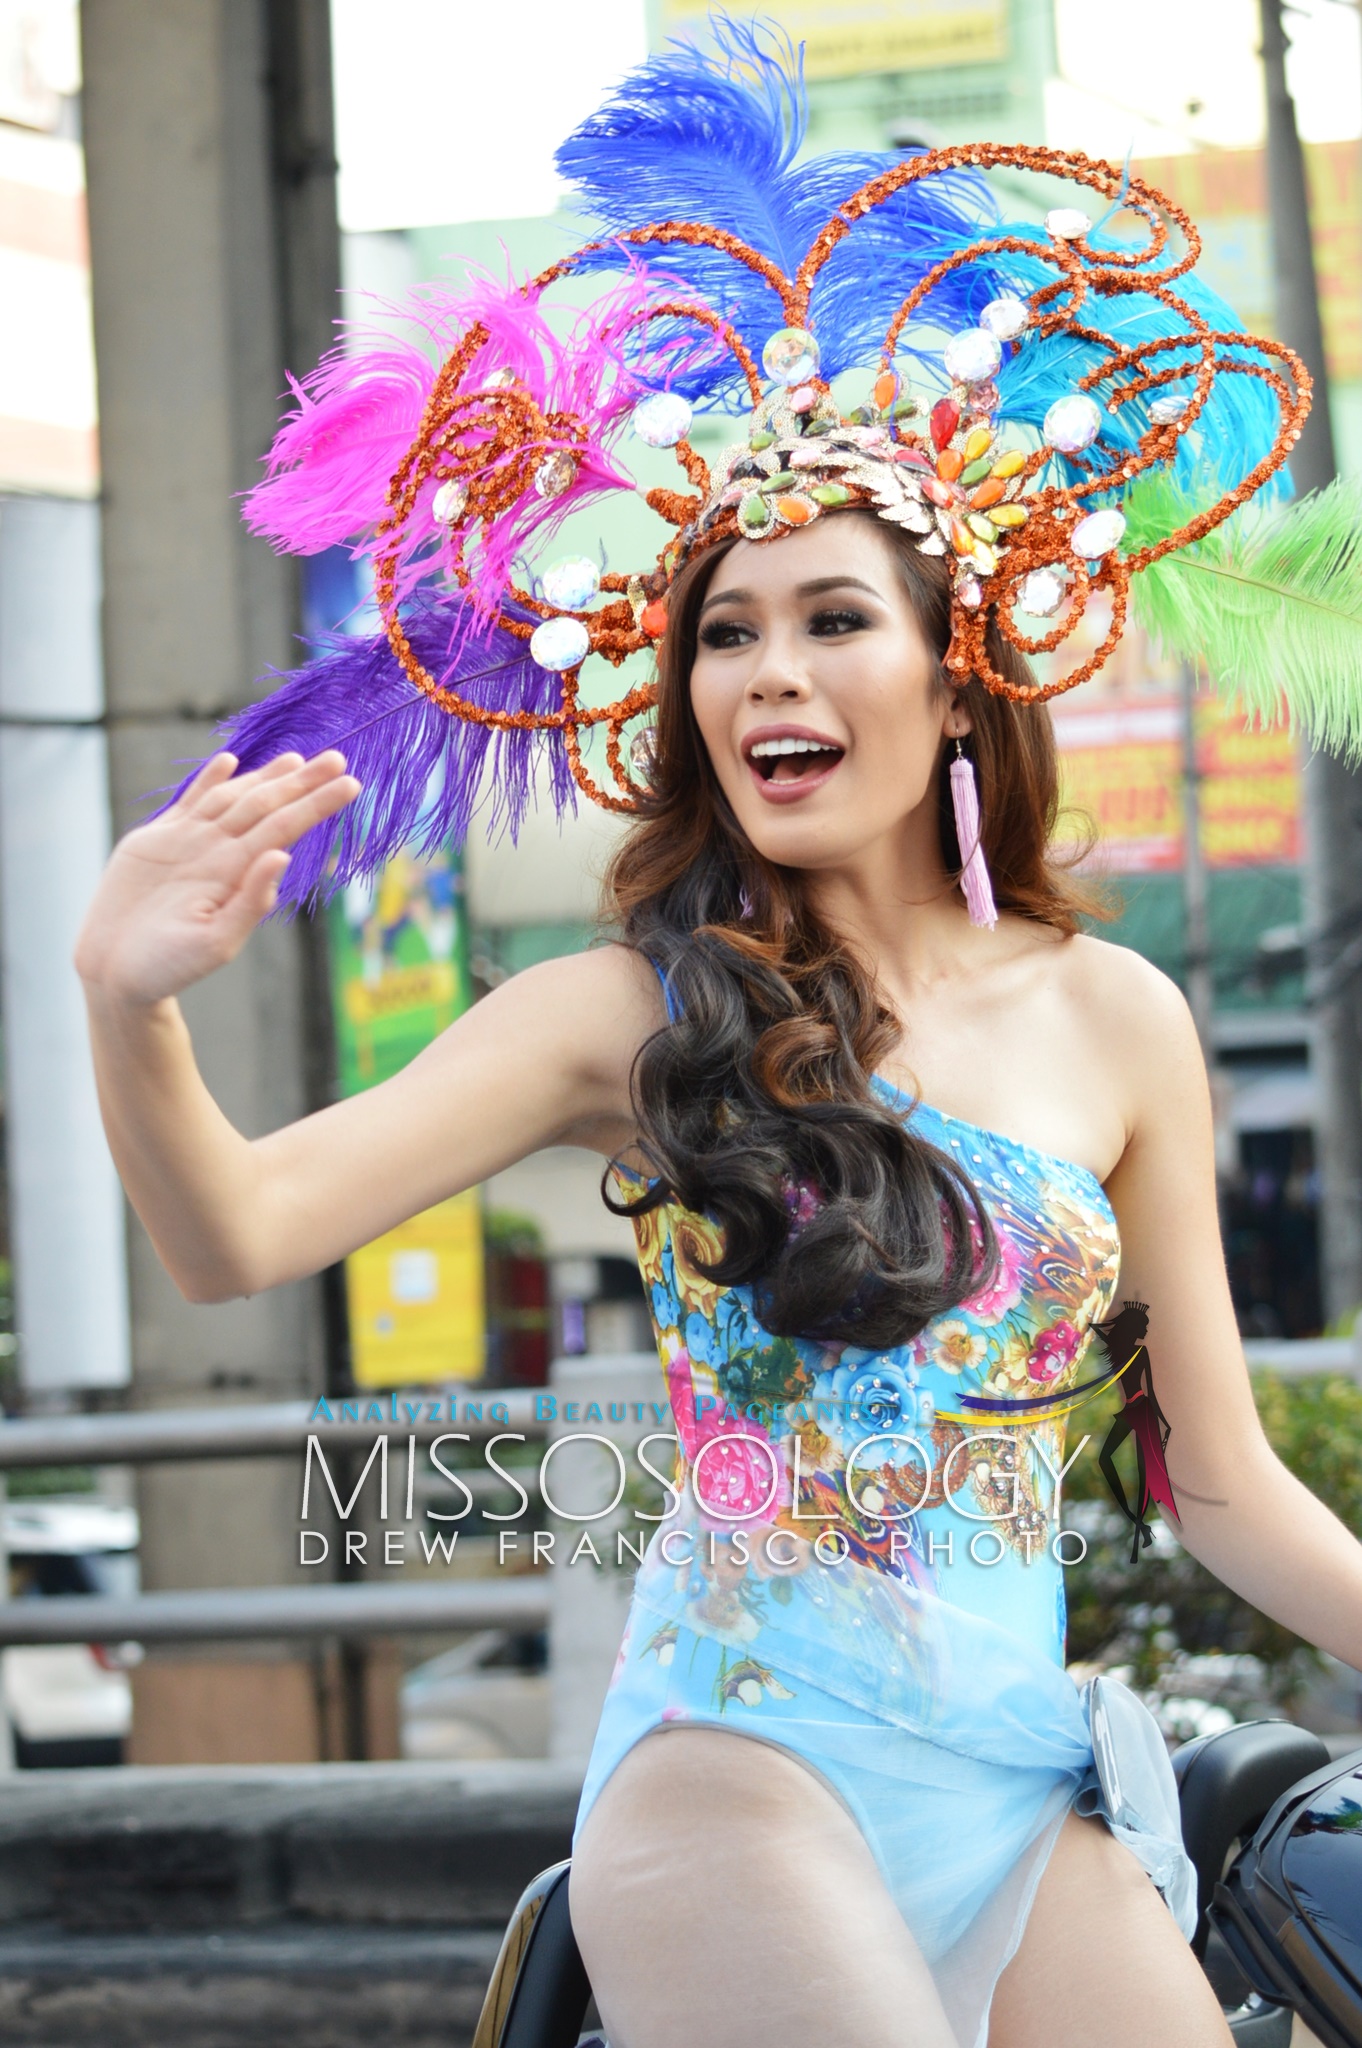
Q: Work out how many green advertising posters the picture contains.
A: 1